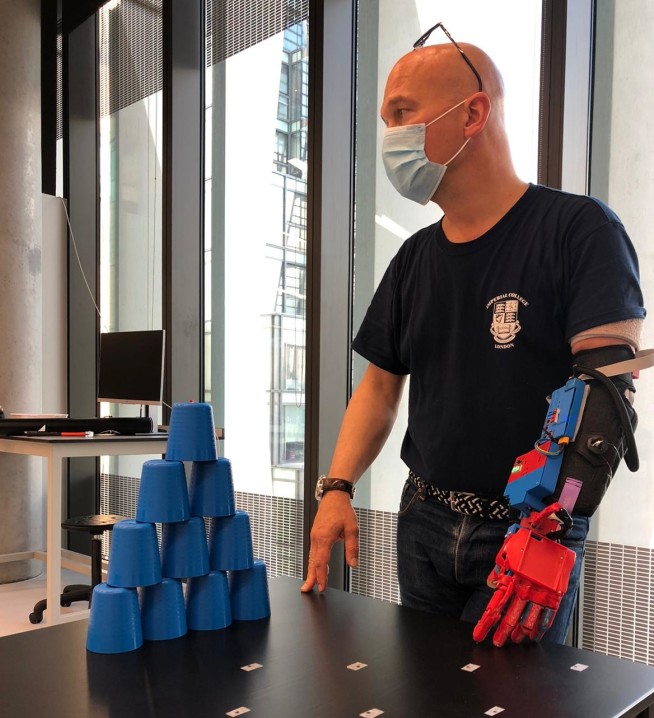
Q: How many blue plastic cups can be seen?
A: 10